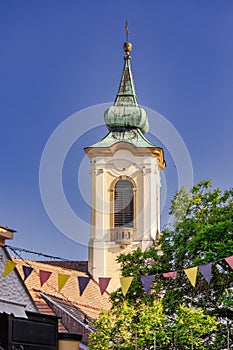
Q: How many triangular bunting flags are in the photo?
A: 12